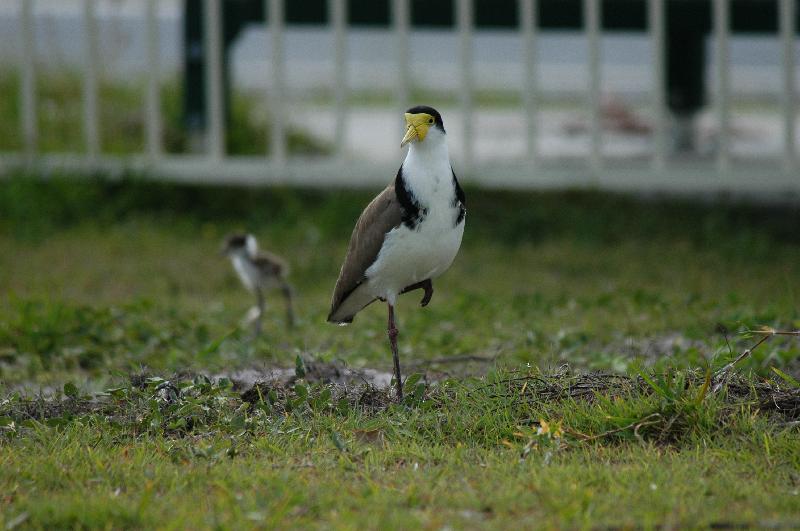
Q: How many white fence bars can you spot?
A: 13